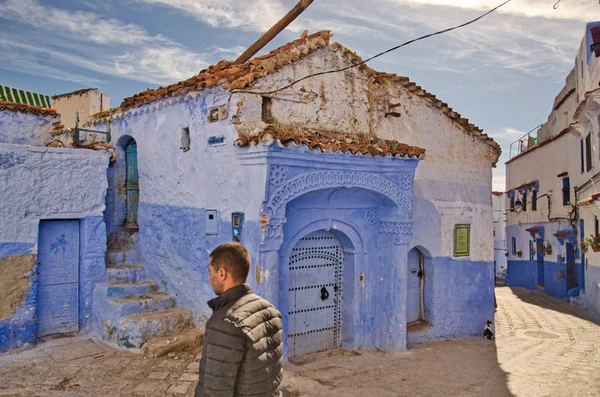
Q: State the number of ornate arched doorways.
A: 1